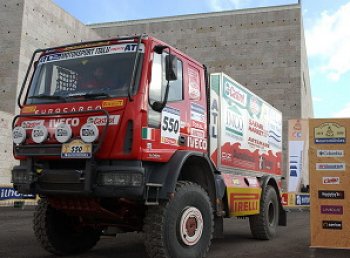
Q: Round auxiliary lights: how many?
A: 4